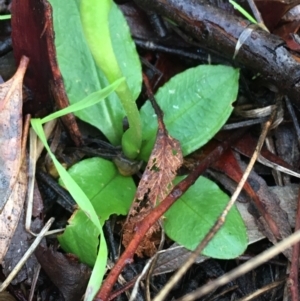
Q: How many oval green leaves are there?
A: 4